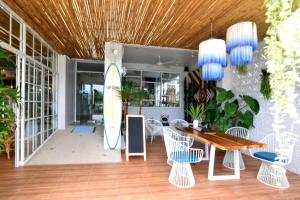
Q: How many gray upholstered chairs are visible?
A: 0